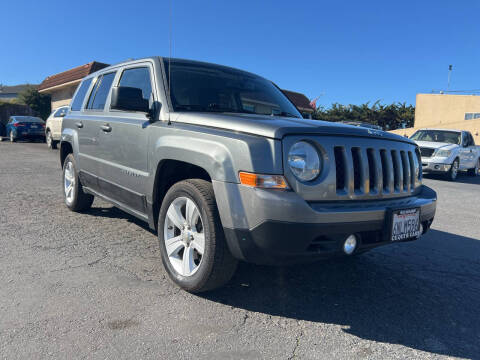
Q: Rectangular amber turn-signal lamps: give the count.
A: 1